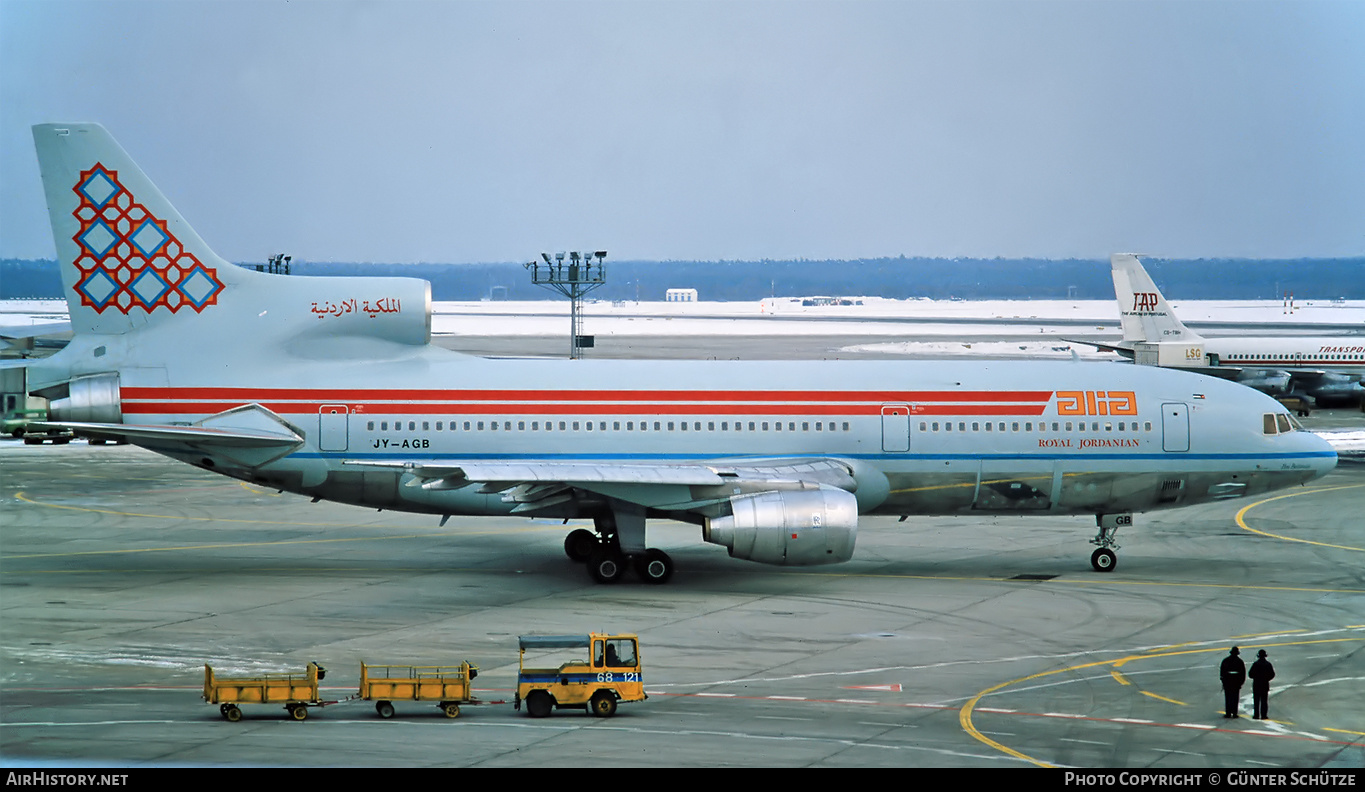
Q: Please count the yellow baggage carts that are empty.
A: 2